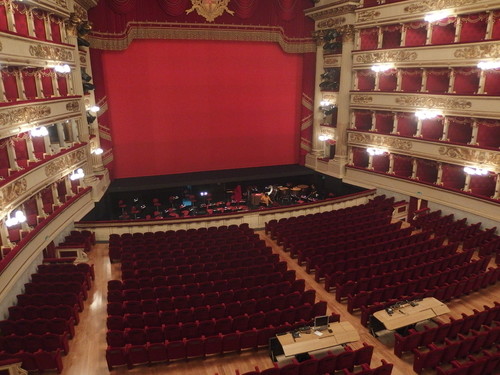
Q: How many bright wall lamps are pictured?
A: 14